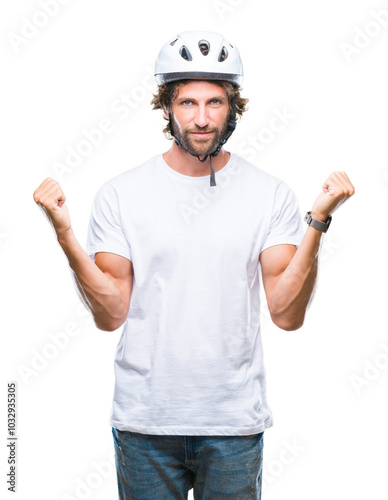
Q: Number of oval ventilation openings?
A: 3